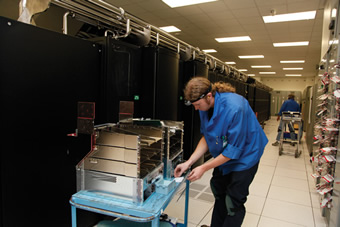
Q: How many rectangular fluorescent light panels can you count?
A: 15